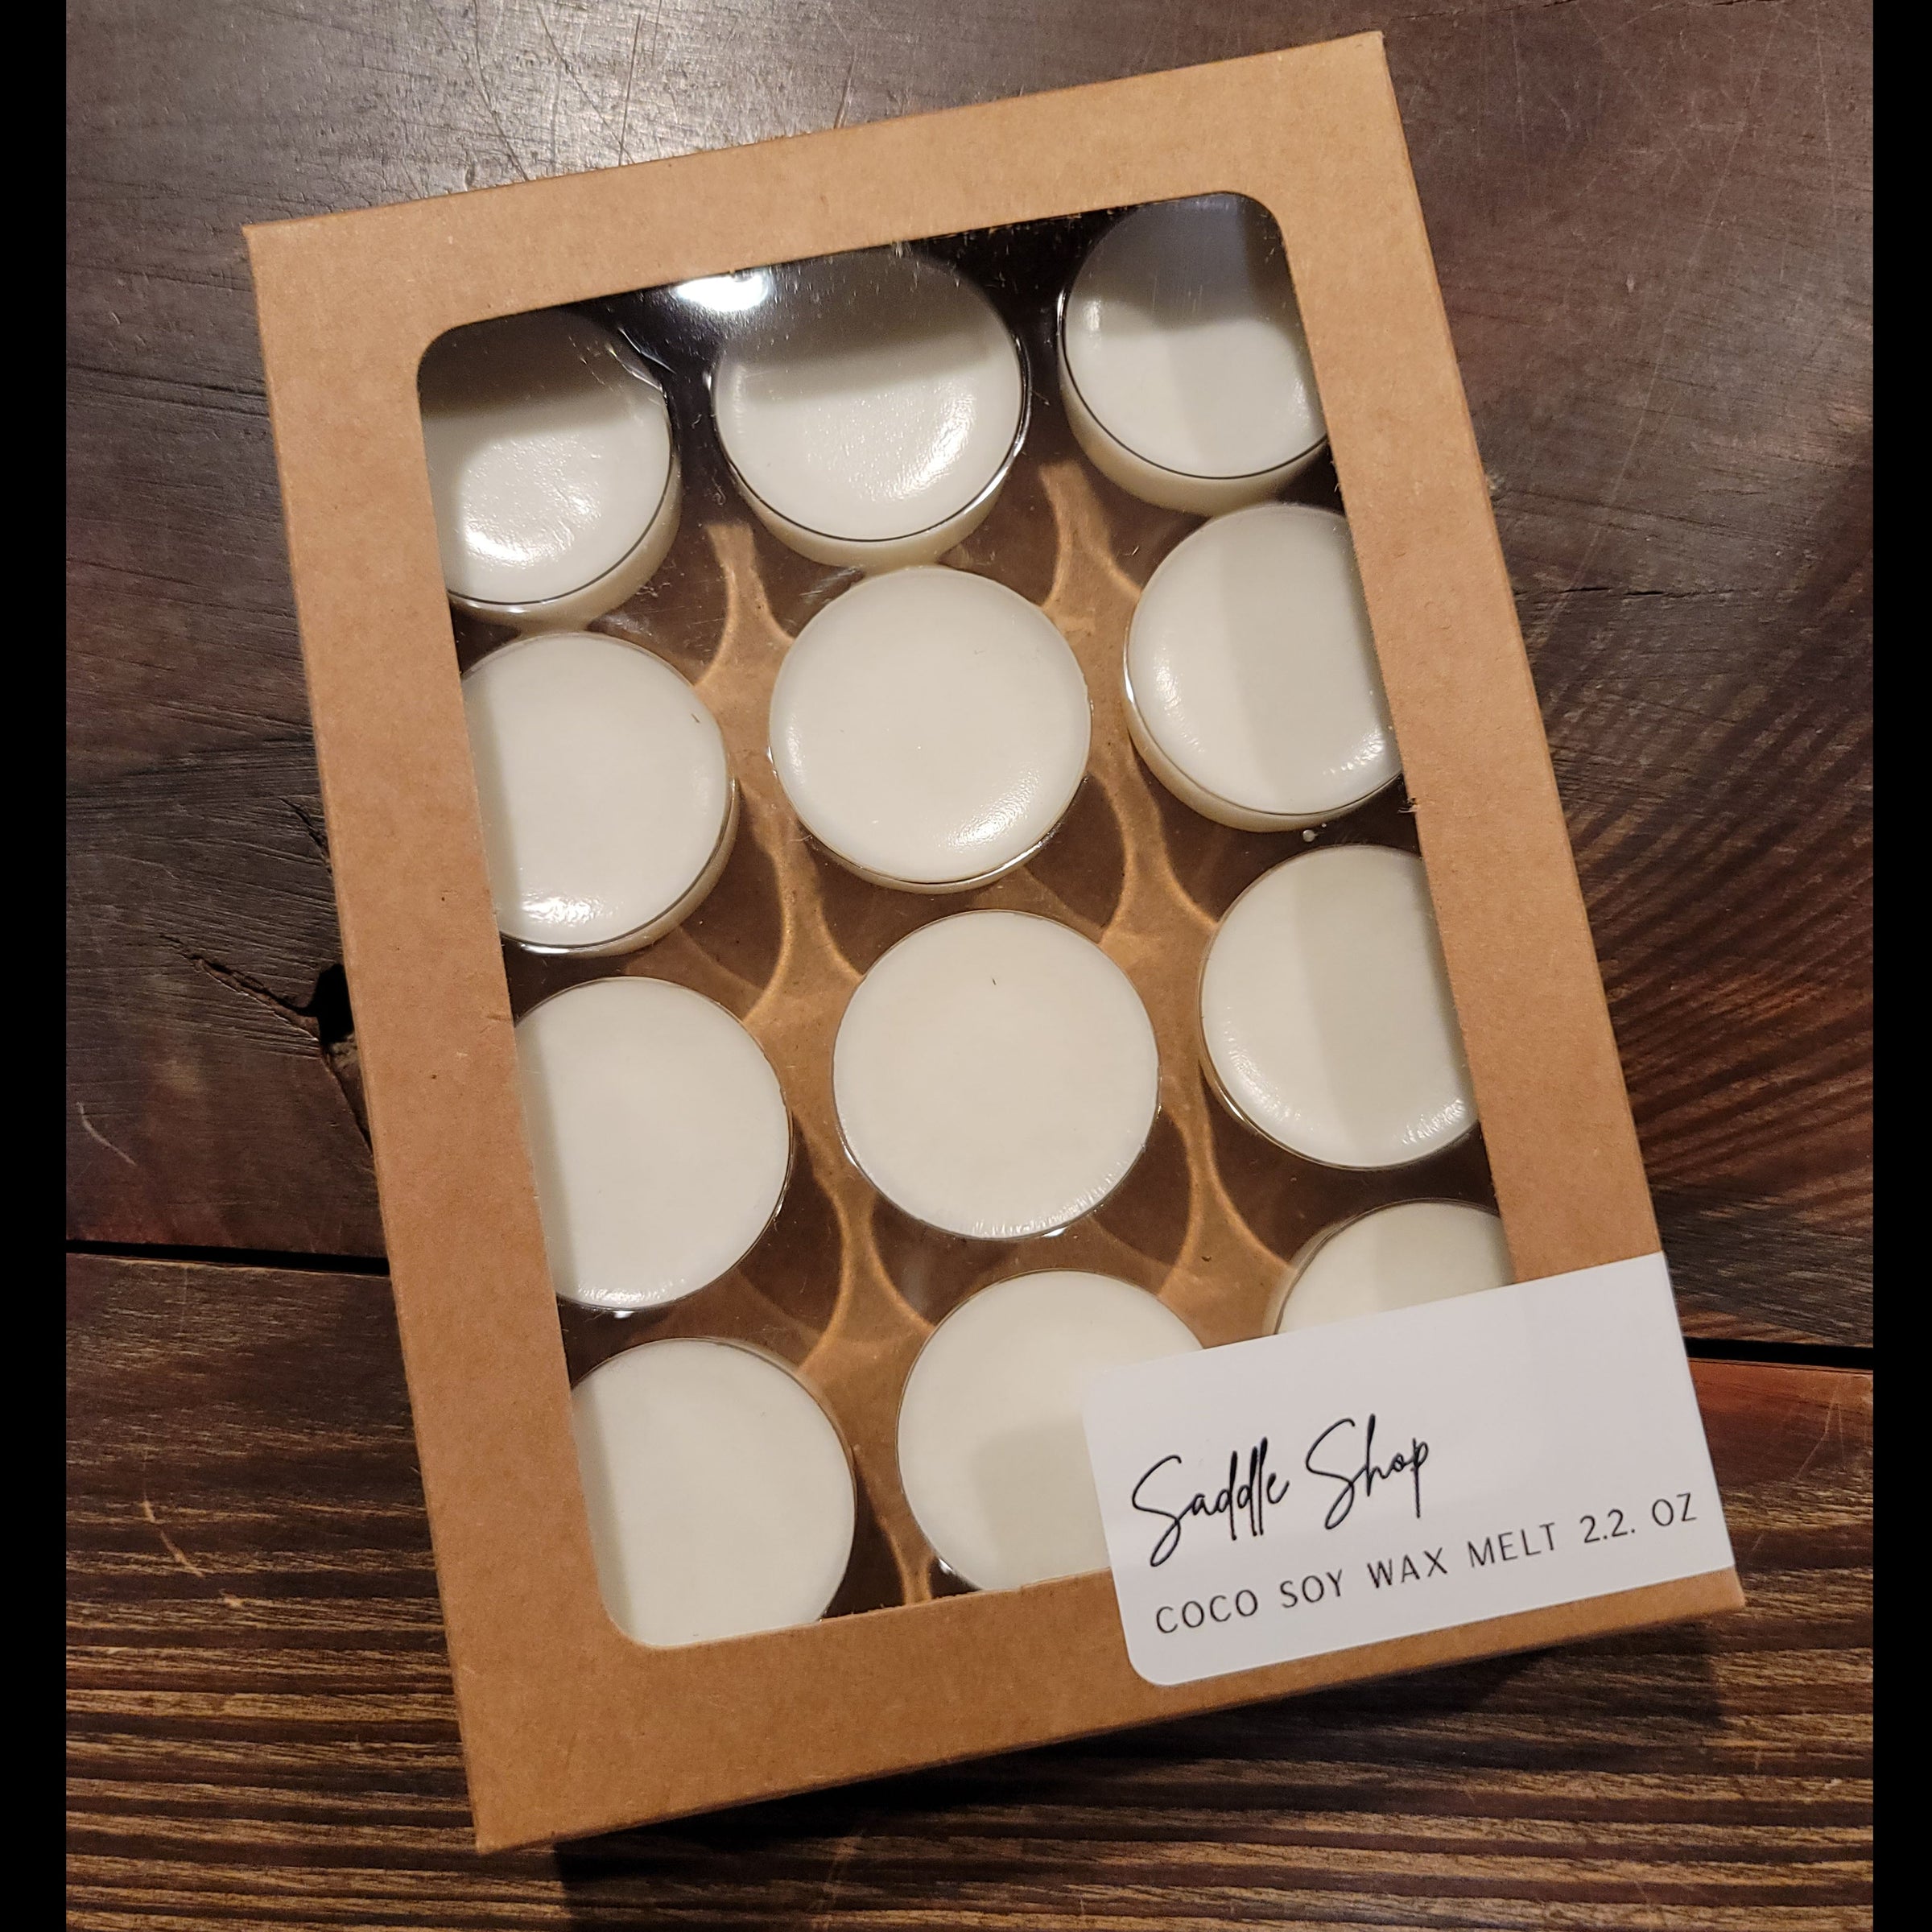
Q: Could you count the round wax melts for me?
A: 12